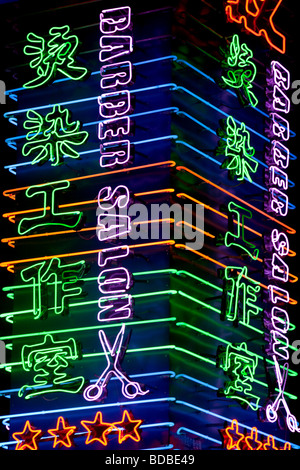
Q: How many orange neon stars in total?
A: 8